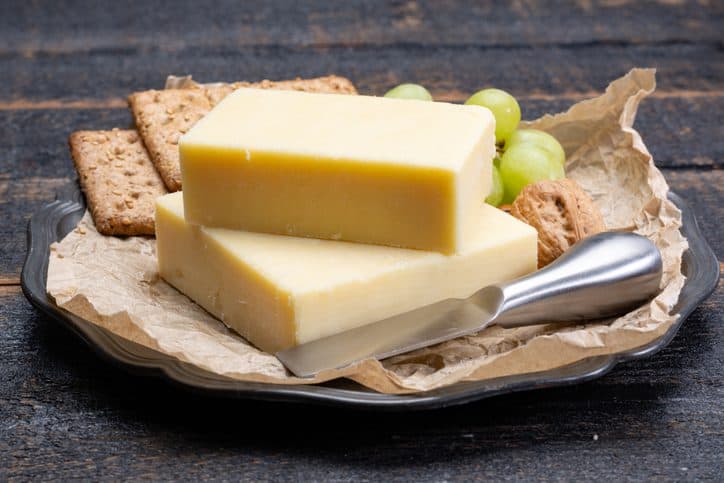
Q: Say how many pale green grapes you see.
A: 5